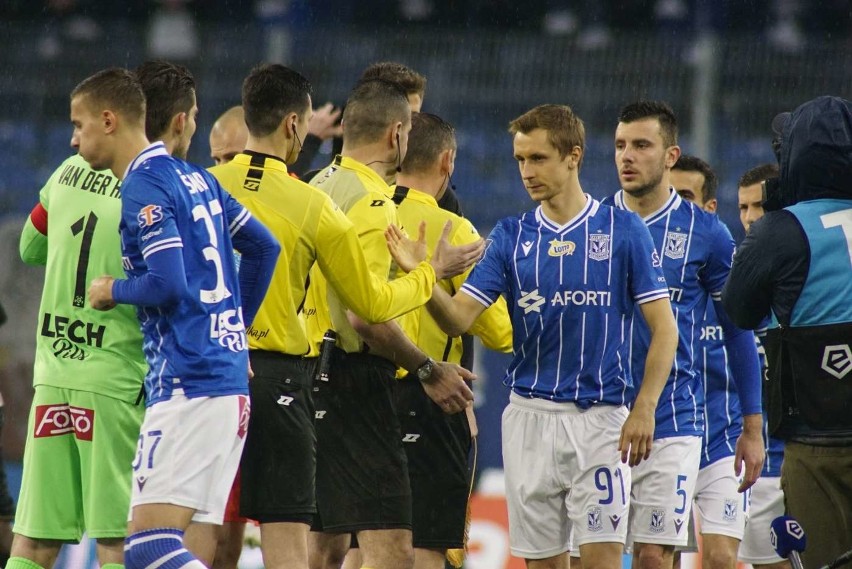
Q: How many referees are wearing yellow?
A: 3